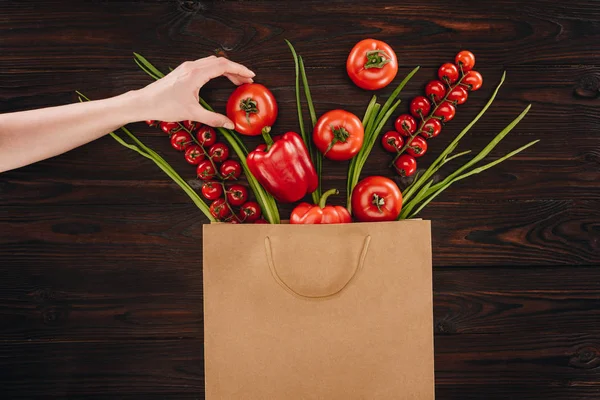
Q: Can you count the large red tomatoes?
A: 4